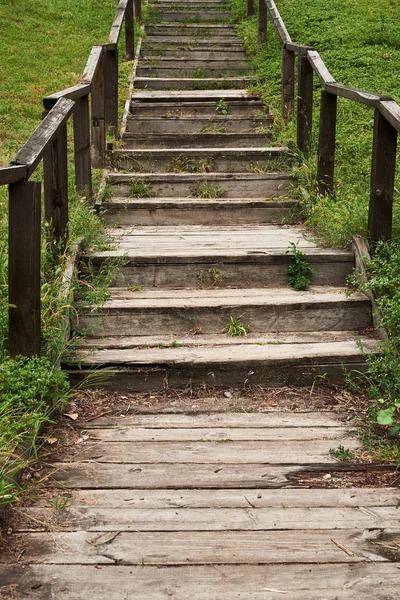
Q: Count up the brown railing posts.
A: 13